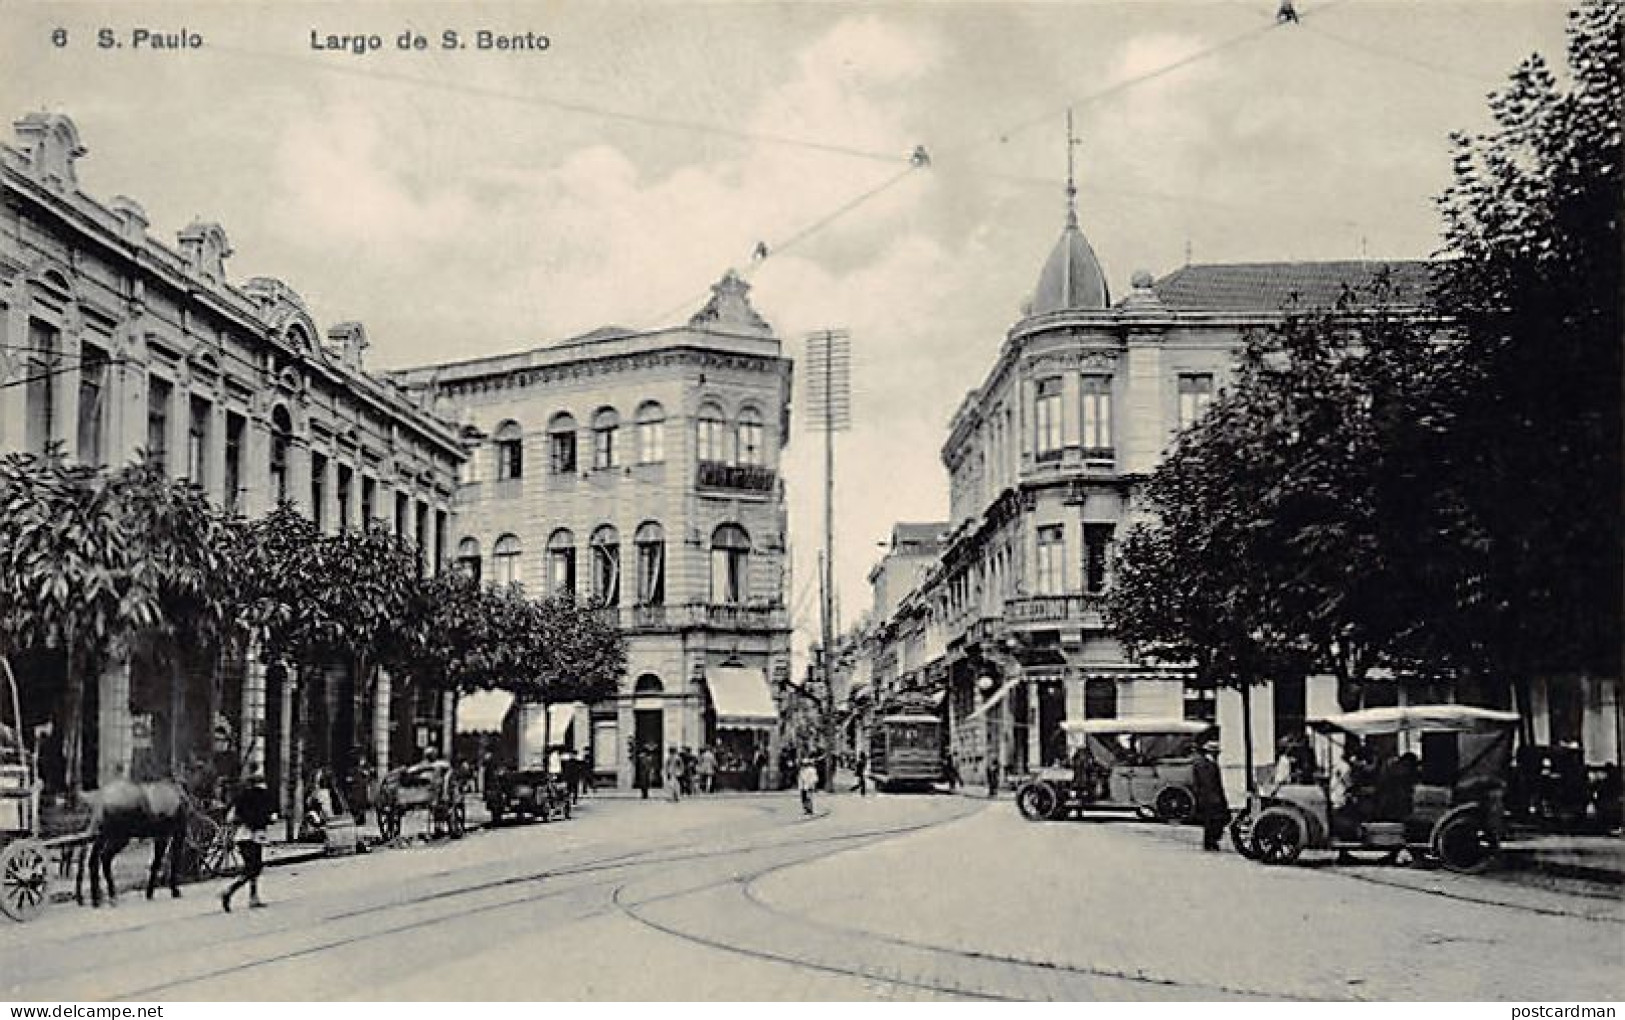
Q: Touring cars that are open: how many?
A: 2